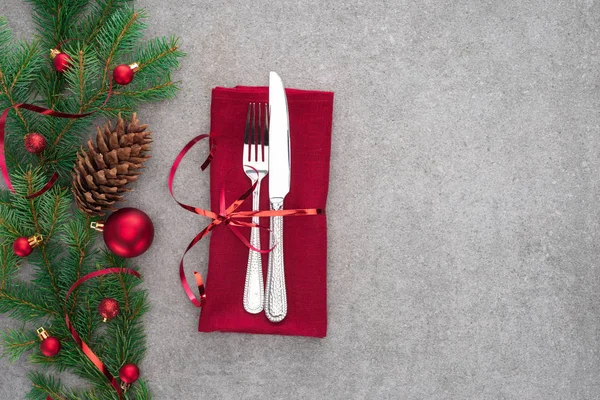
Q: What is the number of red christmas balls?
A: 8